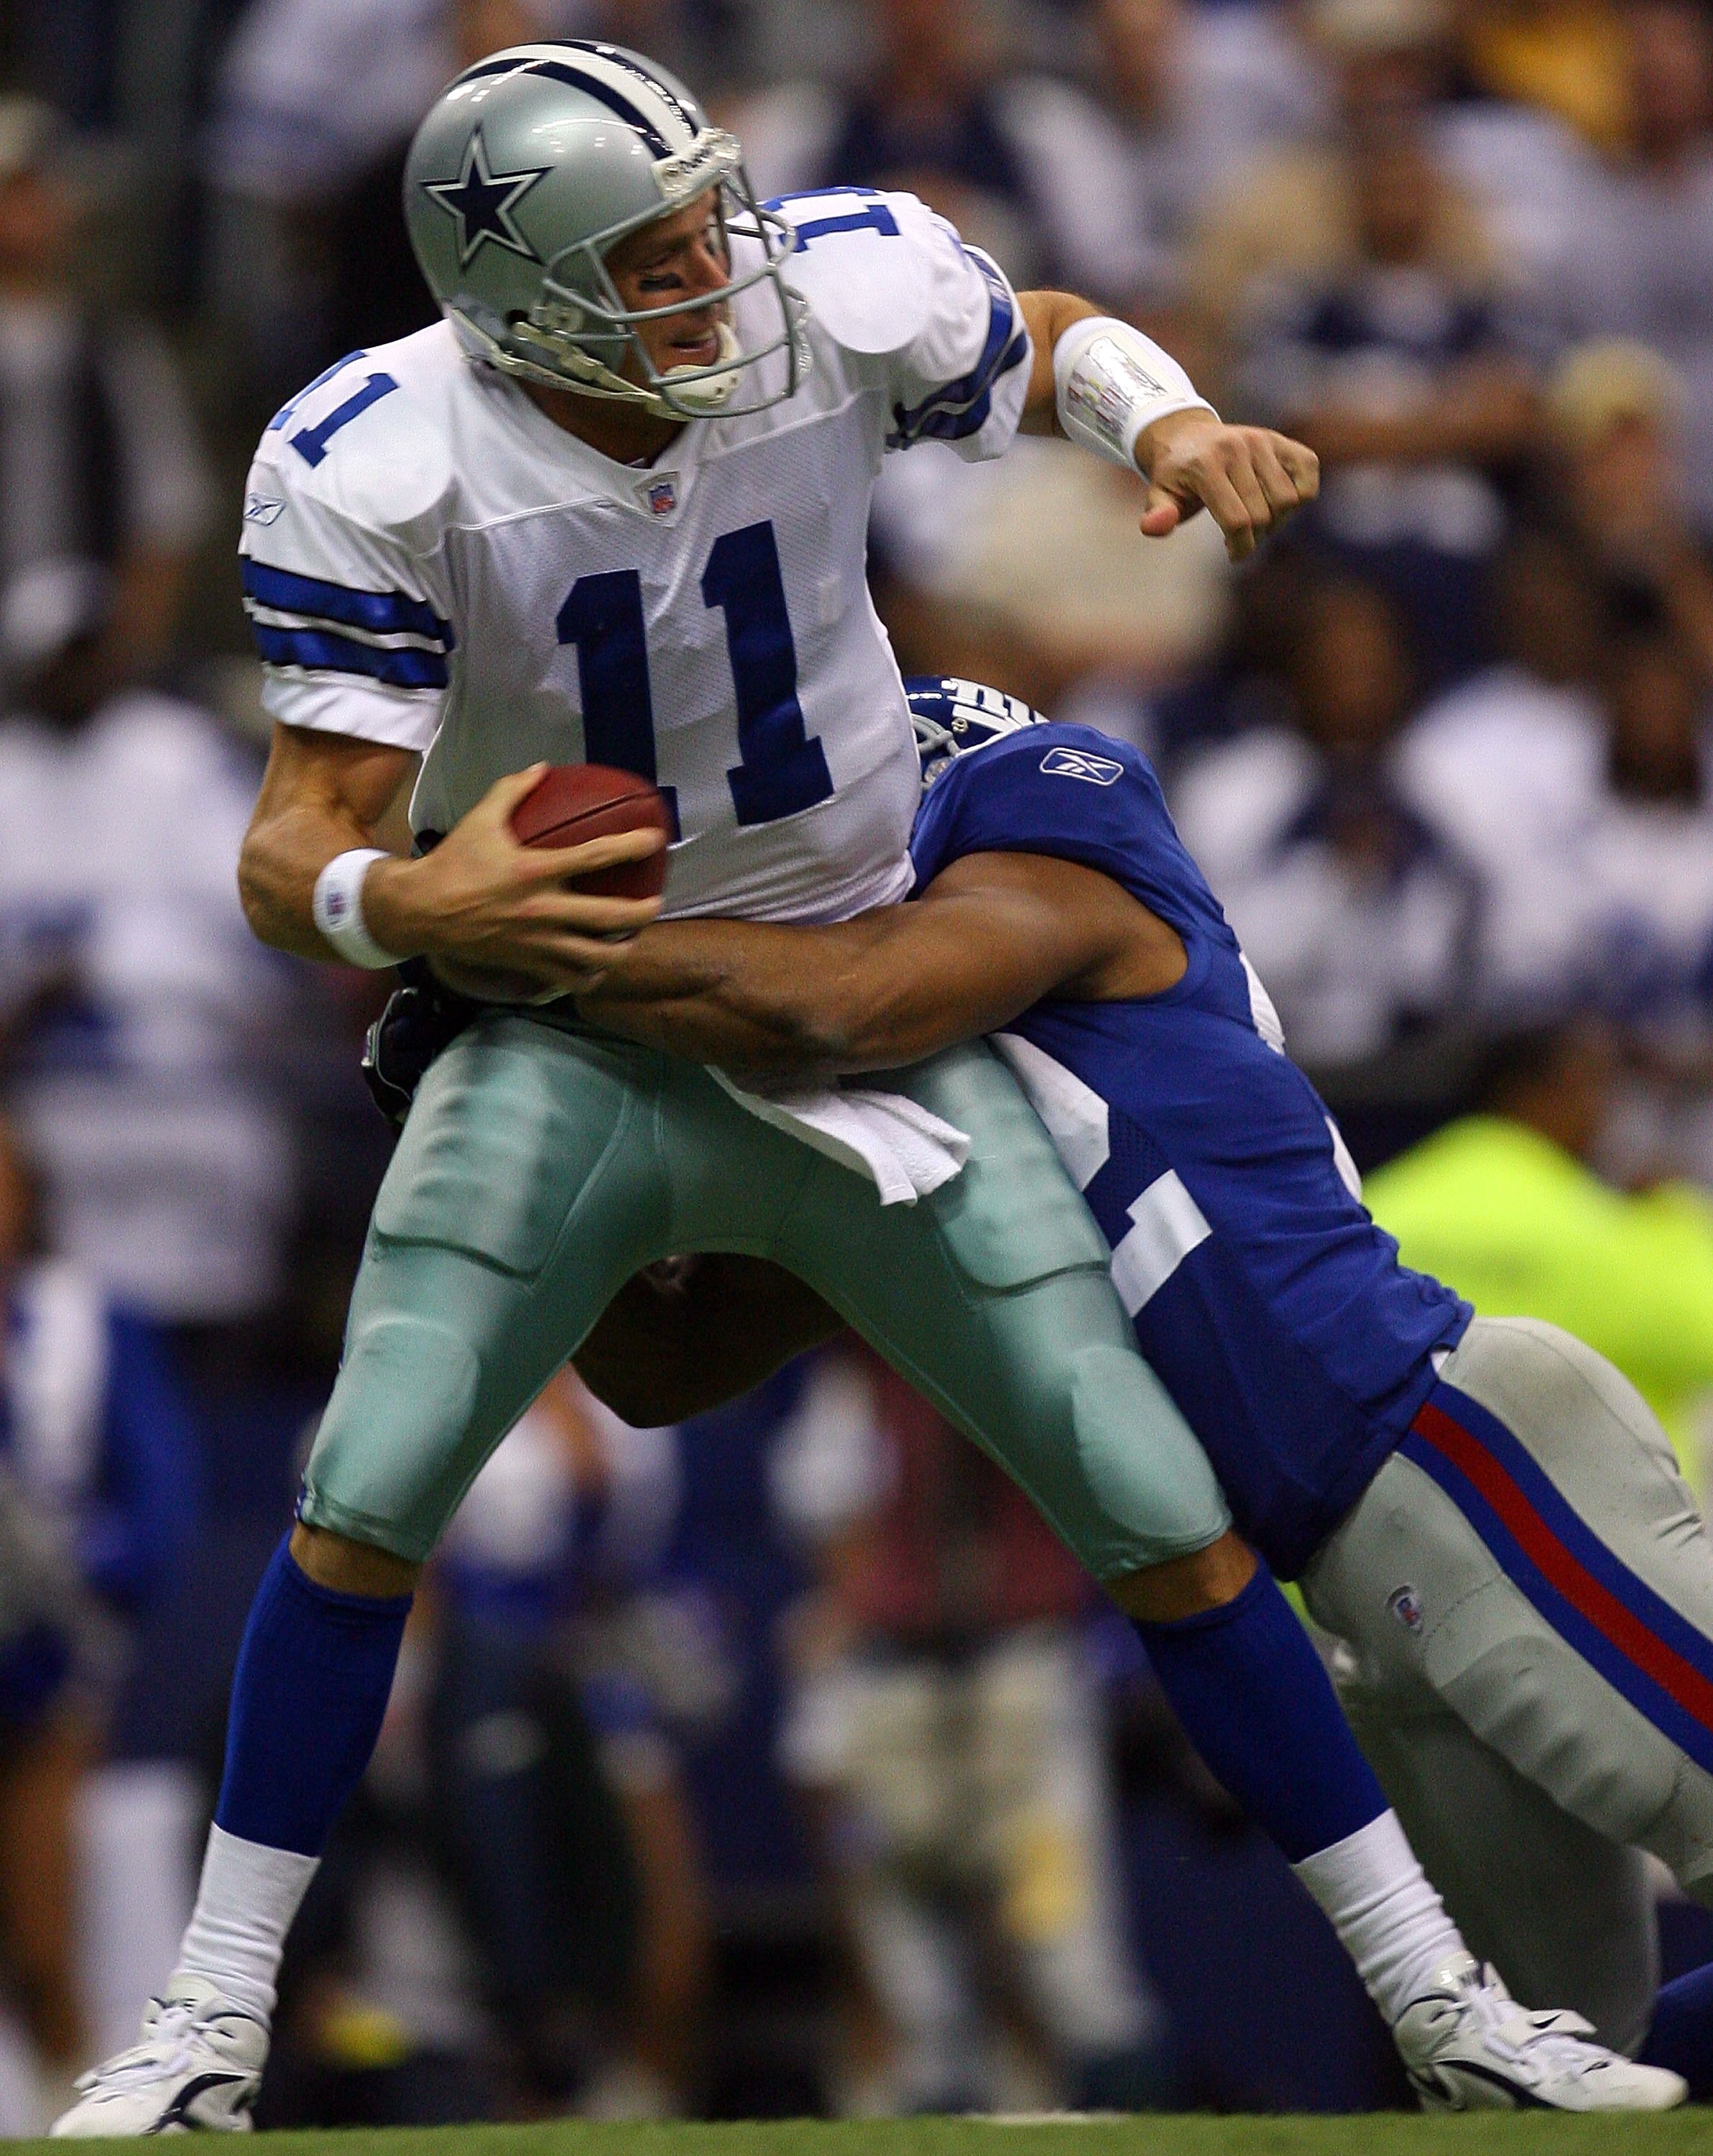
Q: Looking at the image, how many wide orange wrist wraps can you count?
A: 0